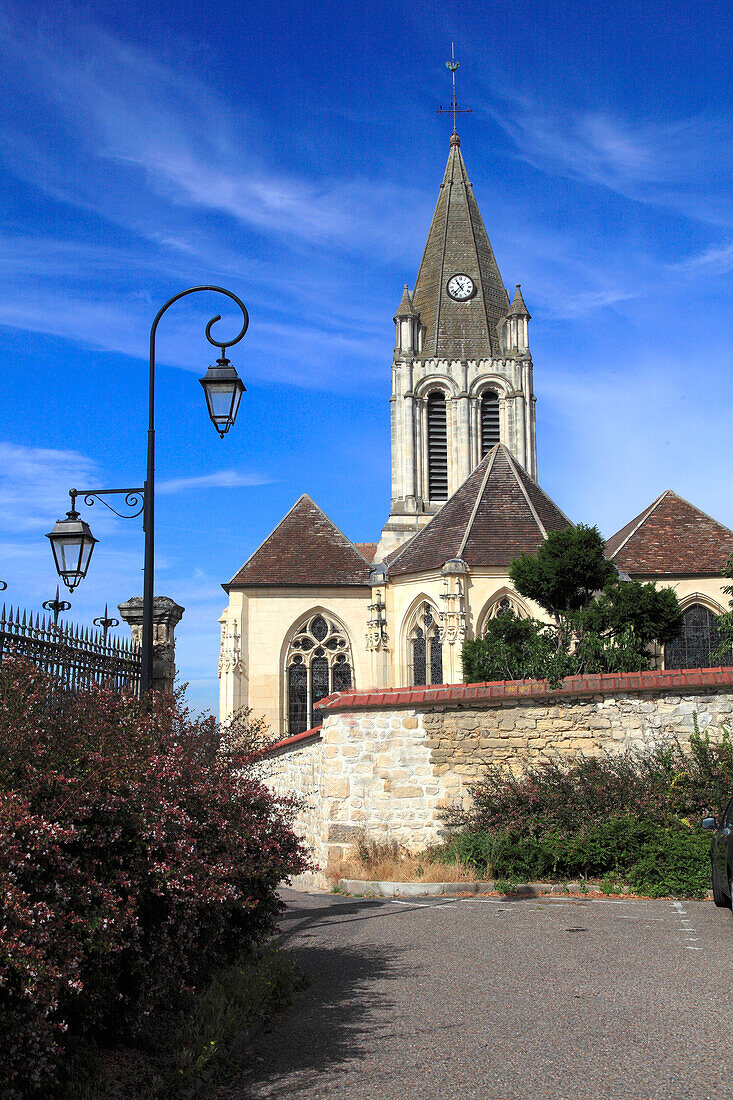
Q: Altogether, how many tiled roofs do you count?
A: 3